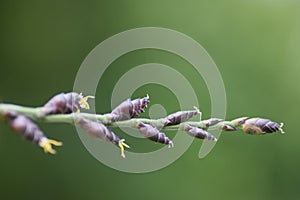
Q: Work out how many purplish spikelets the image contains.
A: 11